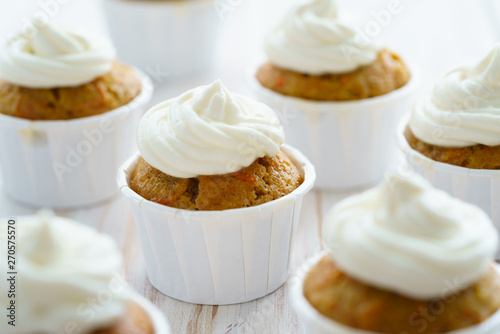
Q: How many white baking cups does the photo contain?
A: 7